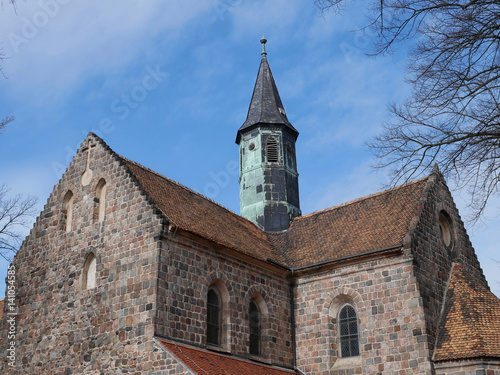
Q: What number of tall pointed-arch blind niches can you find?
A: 3